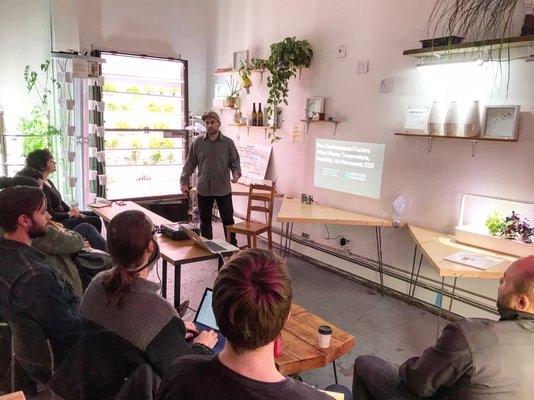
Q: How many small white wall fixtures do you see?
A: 3